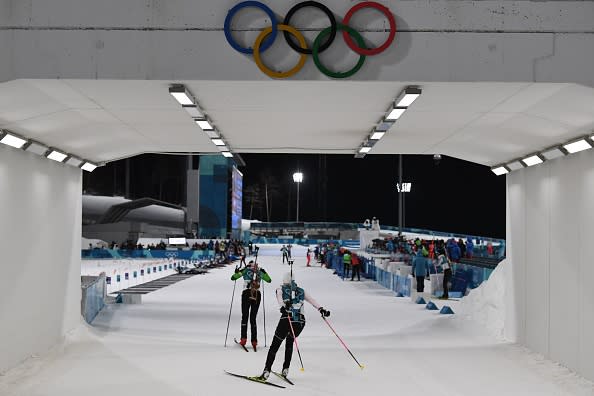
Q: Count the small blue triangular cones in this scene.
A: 4